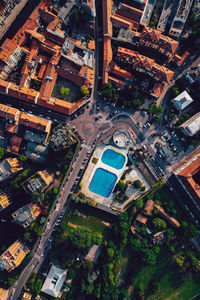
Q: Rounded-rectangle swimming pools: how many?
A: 2